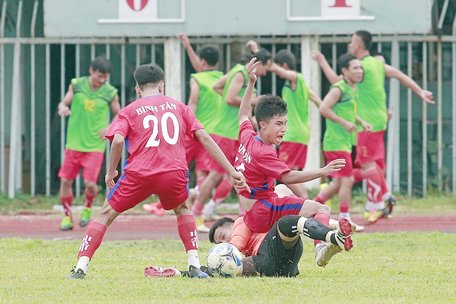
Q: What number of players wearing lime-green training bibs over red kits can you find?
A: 6